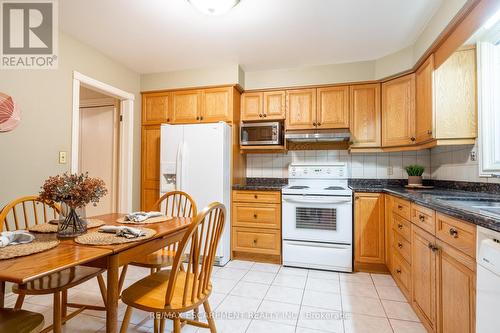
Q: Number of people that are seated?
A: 0